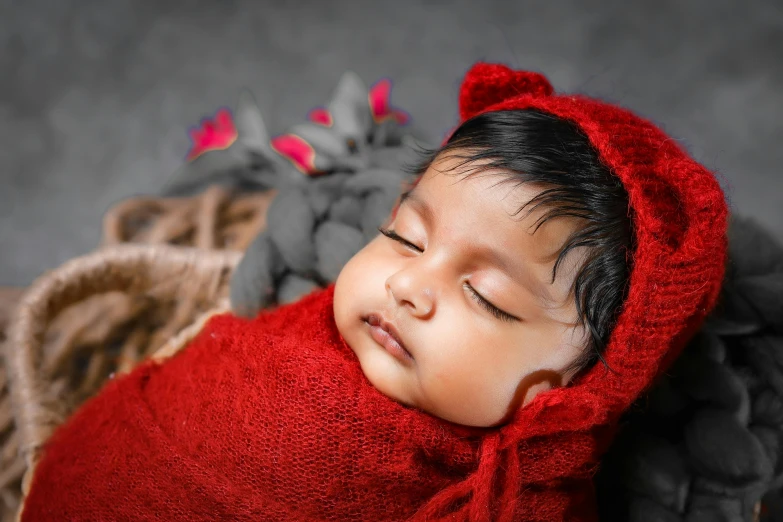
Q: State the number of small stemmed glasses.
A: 0